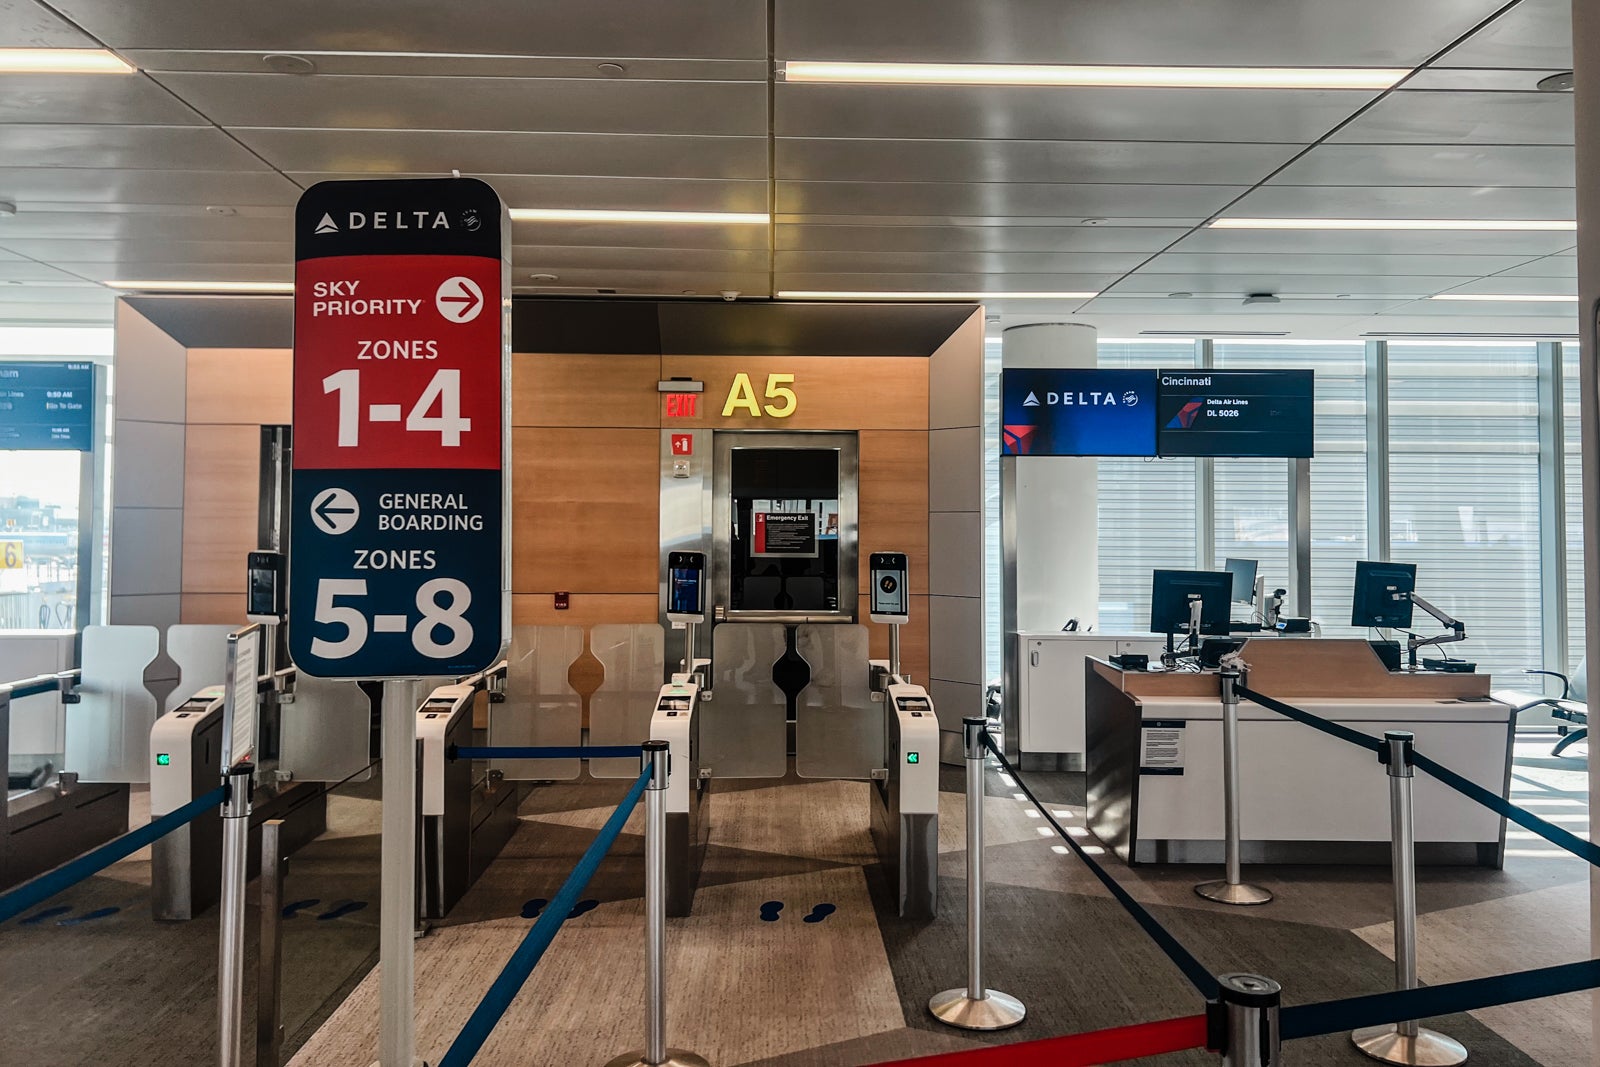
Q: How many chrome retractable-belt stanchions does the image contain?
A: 6